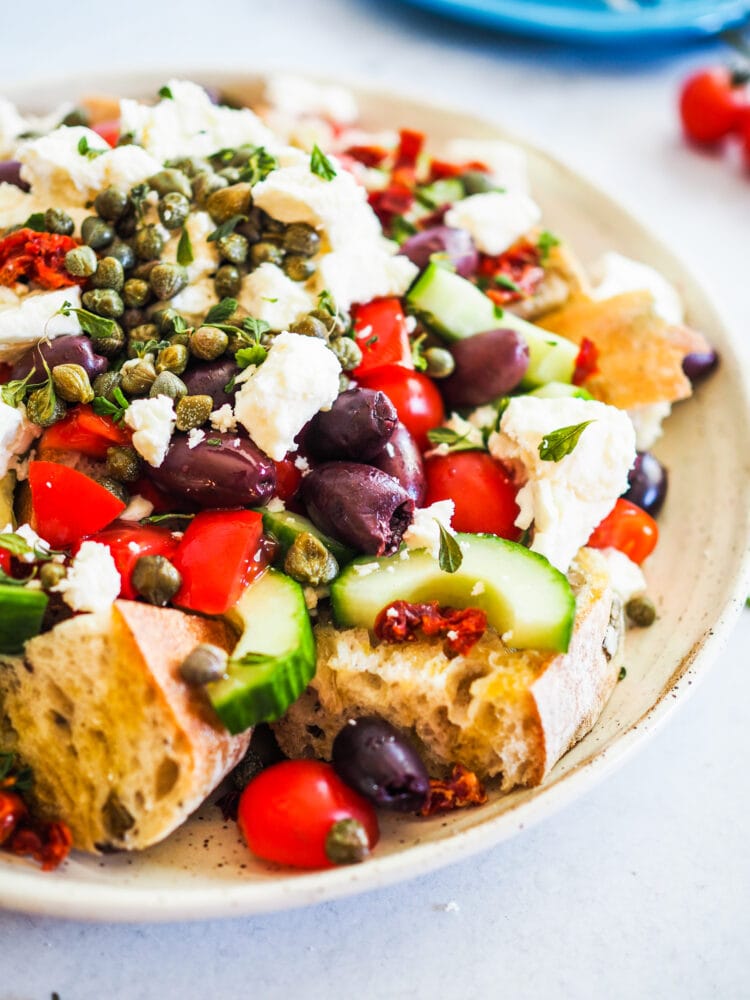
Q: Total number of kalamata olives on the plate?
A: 12